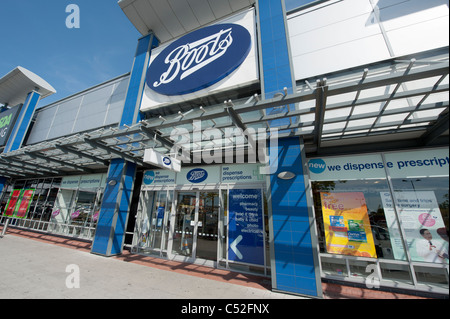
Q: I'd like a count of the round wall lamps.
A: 2